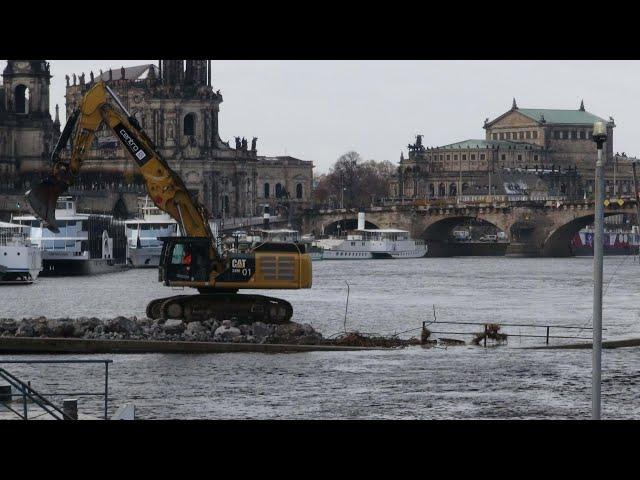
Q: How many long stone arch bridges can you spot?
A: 1